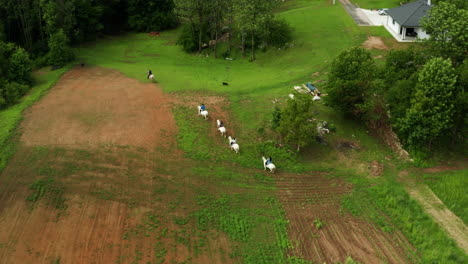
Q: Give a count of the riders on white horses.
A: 5